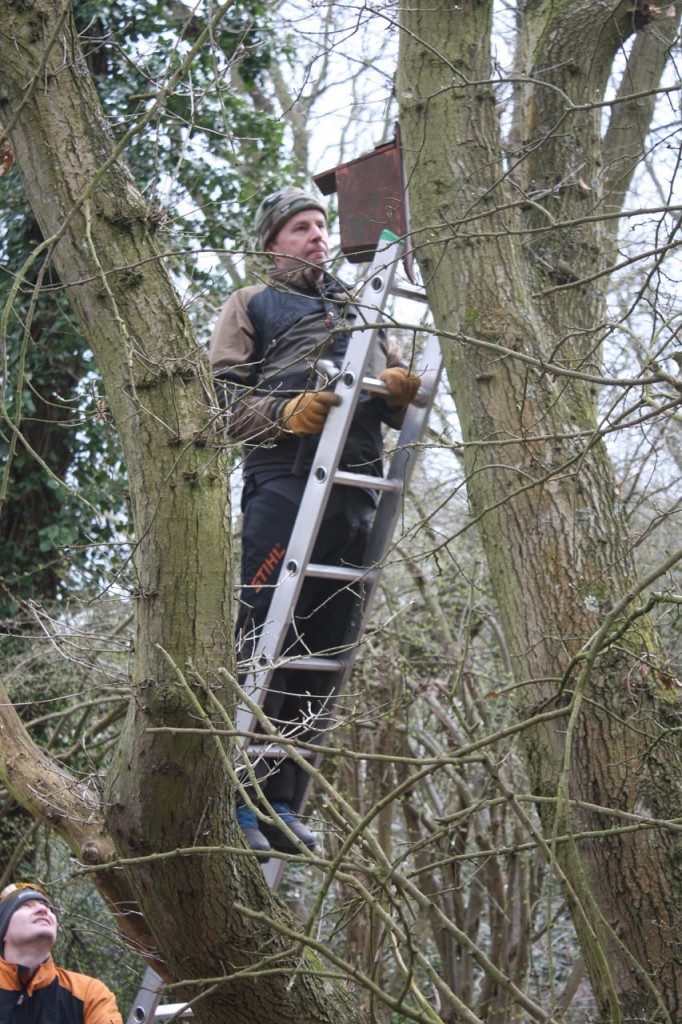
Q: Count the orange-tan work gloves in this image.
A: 2